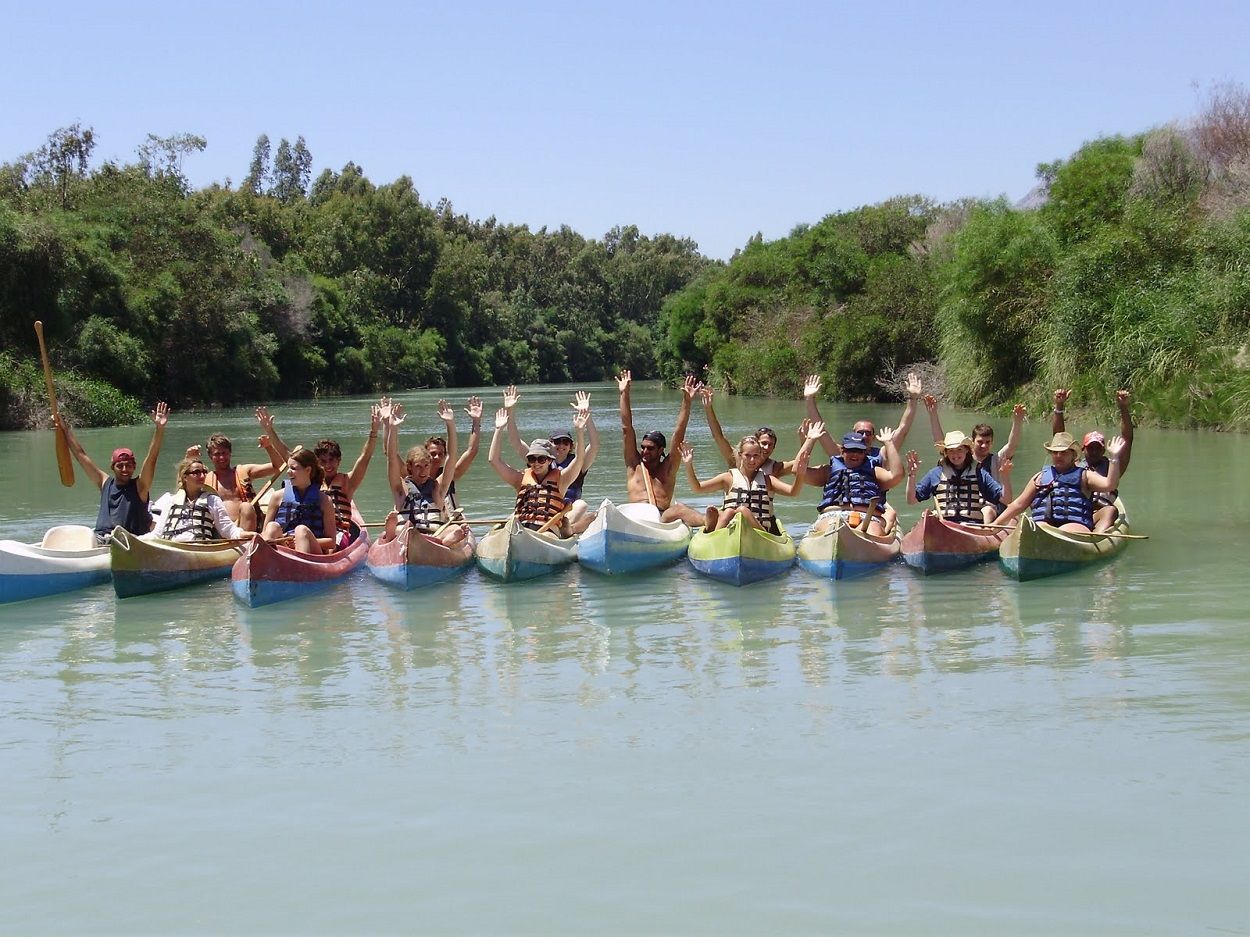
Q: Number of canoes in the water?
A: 10